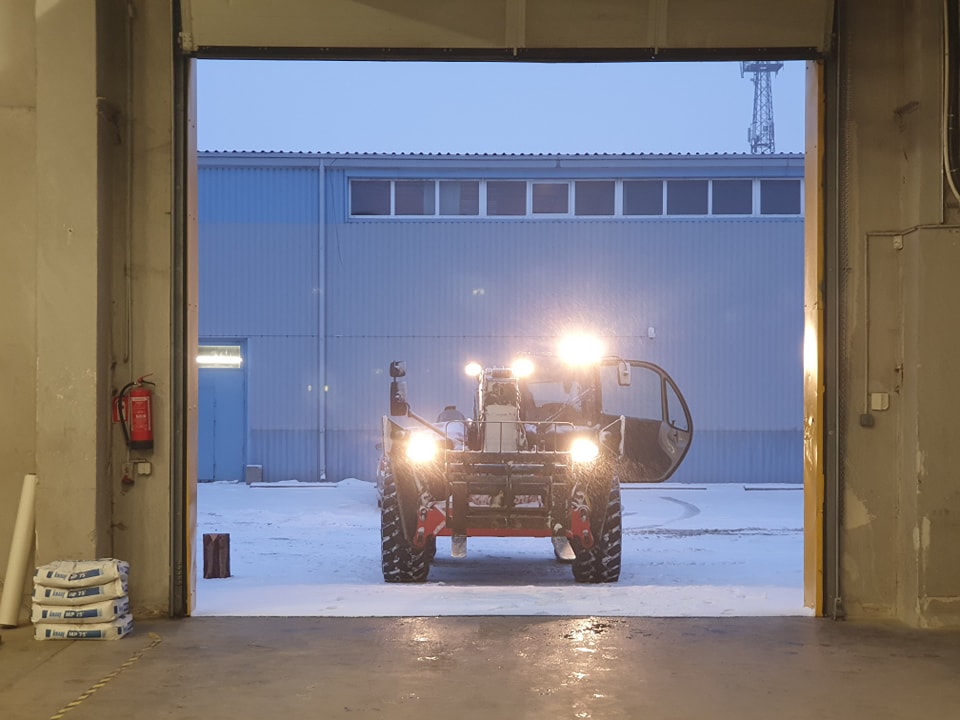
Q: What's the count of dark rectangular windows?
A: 10